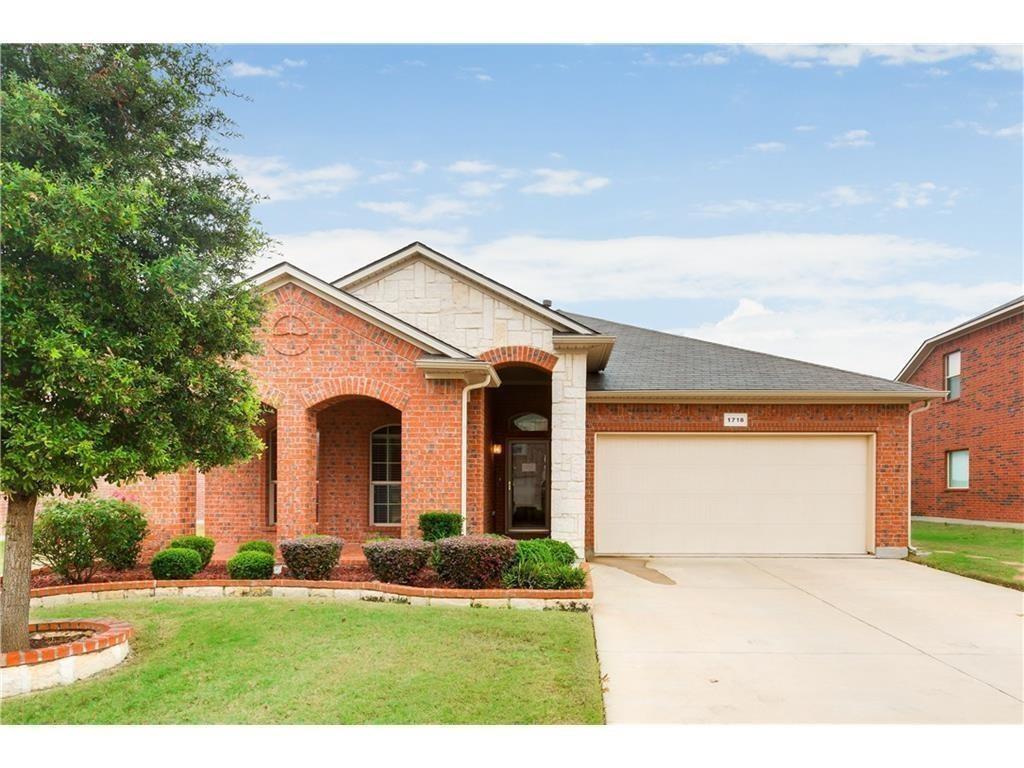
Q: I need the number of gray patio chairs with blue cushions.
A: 0